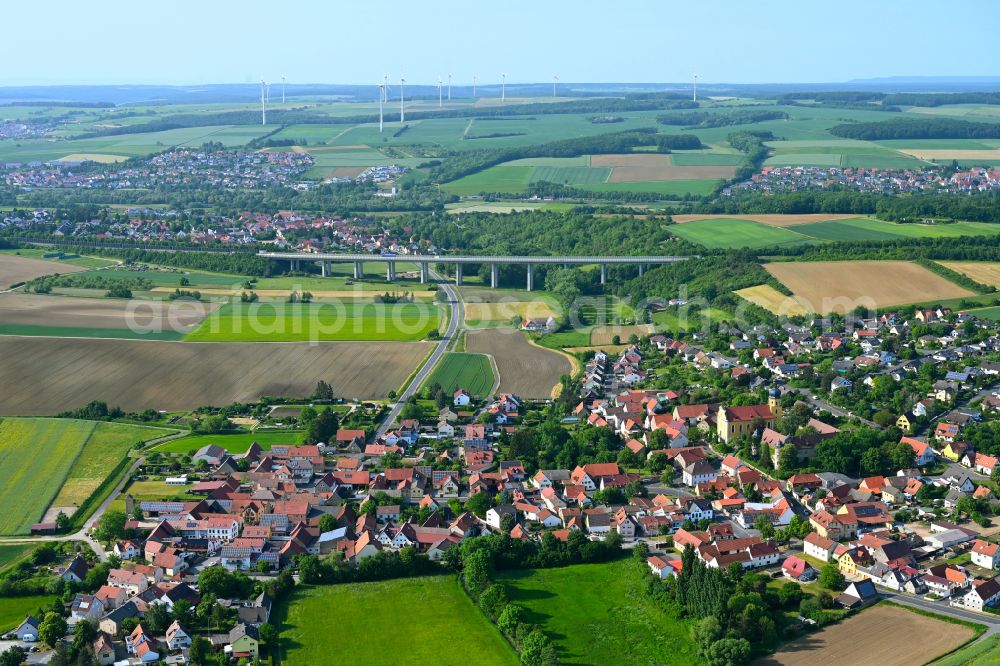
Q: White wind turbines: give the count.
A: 12